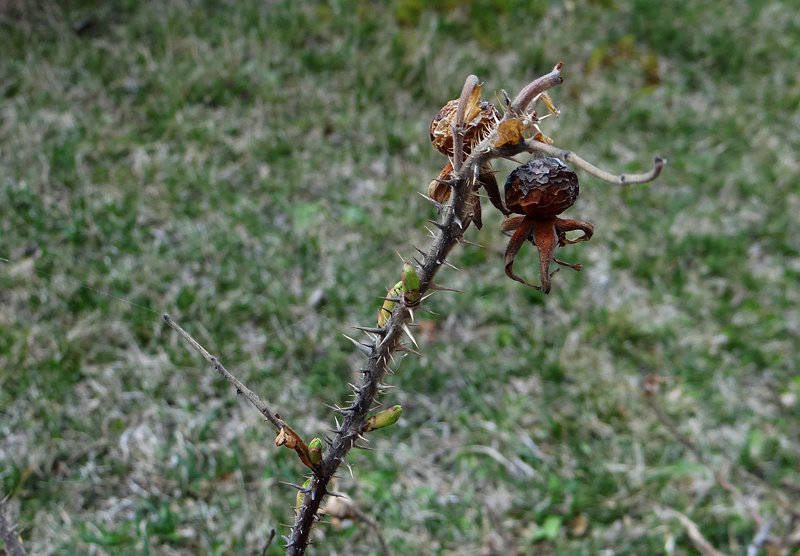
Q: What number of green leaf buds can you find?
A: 5